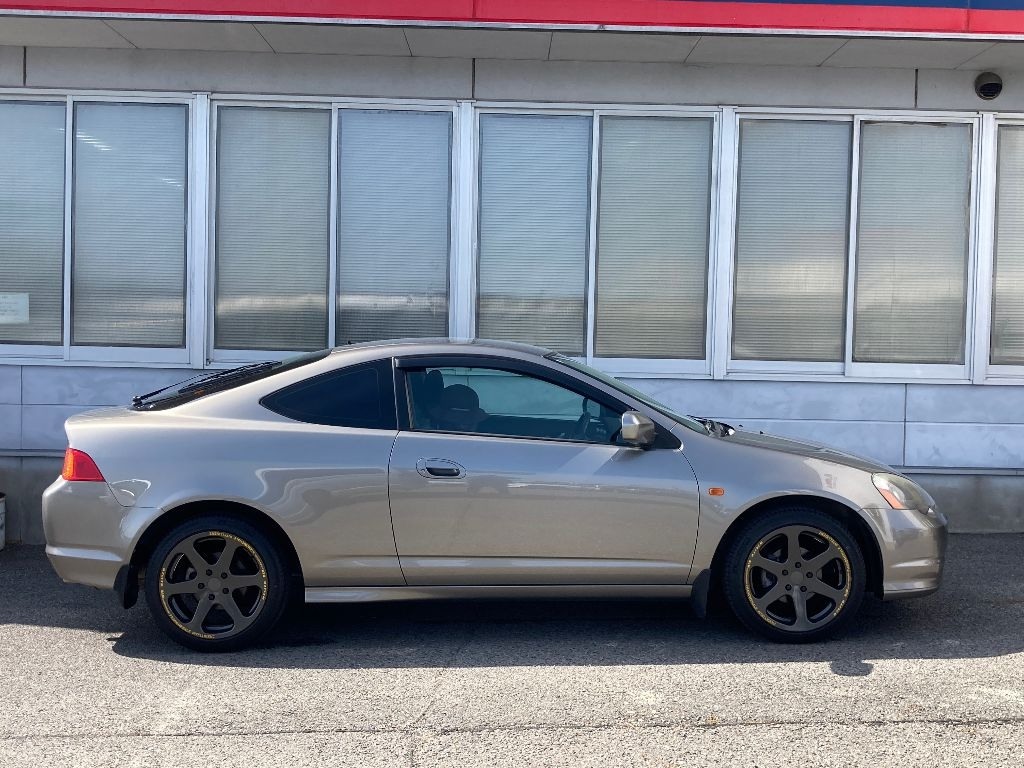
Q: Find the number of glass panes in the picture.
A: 9